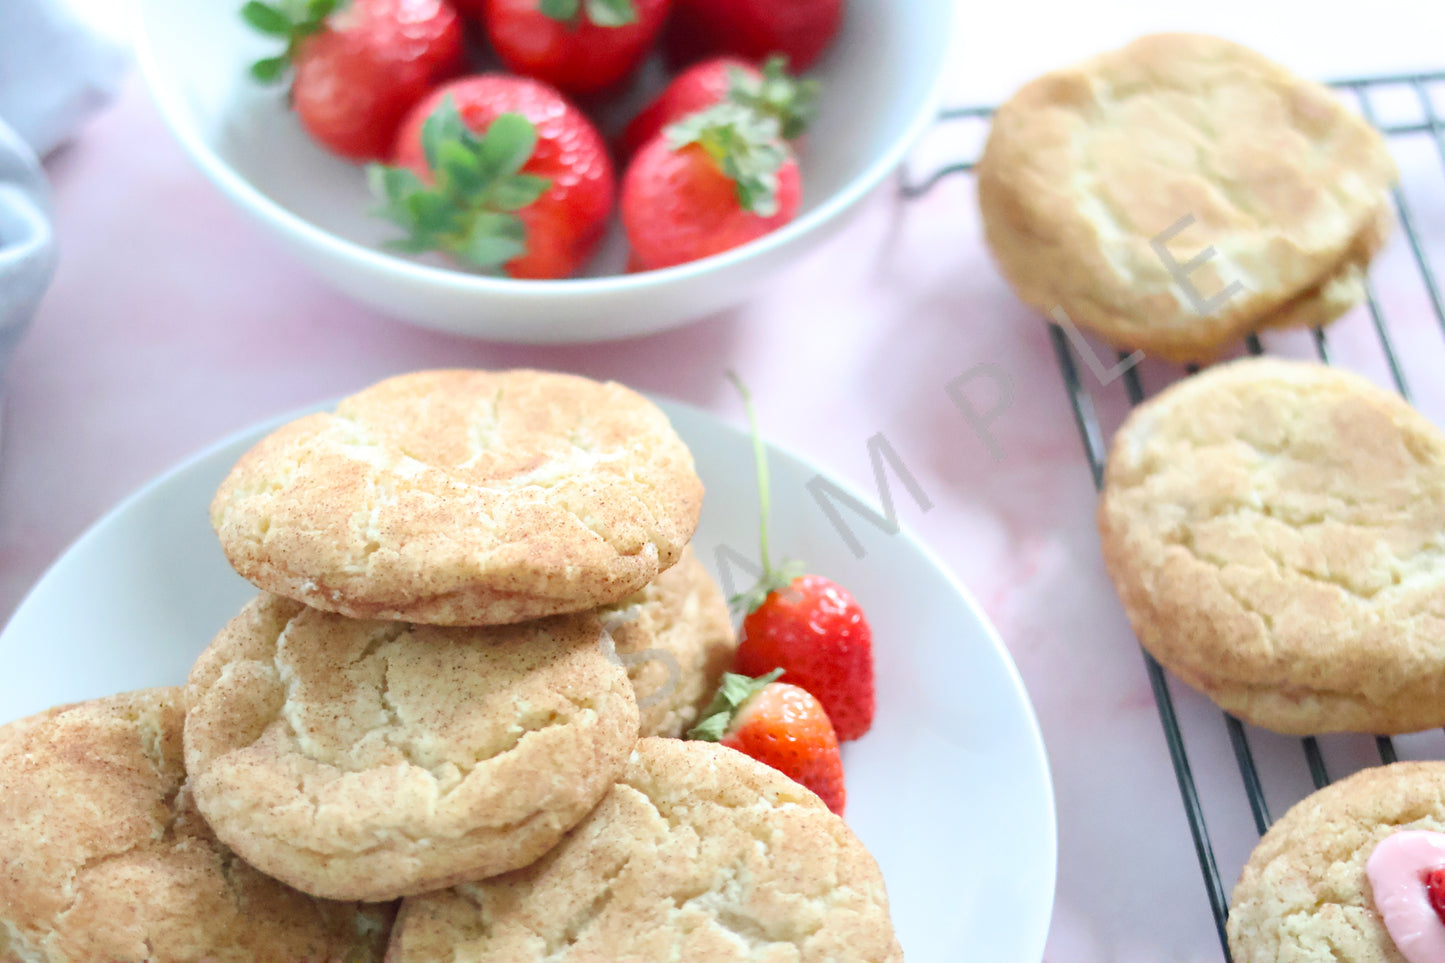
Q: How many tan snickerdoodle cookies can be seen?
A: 8